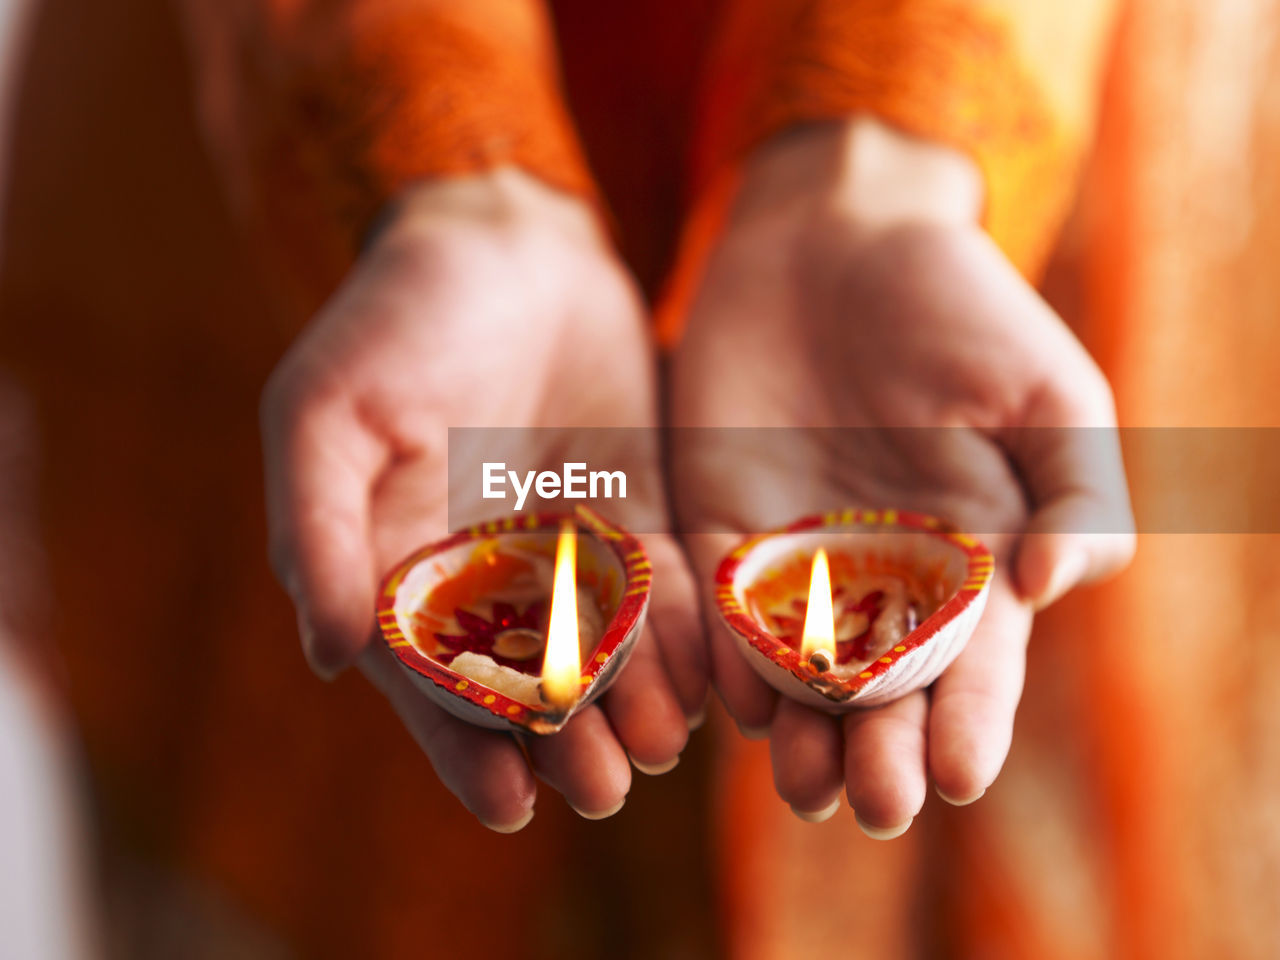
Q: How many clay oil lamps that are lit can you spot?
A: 2